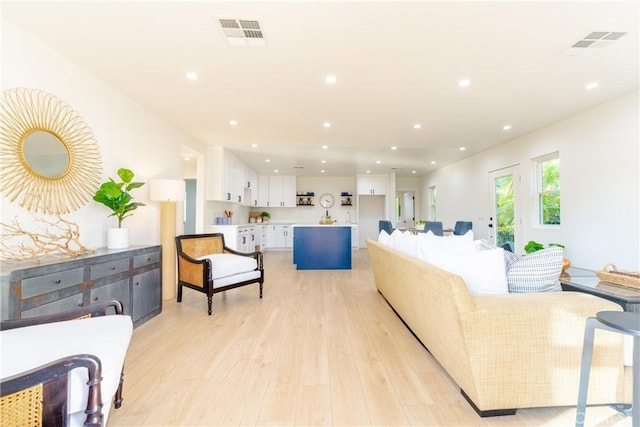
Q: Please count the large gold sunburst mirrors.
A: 1